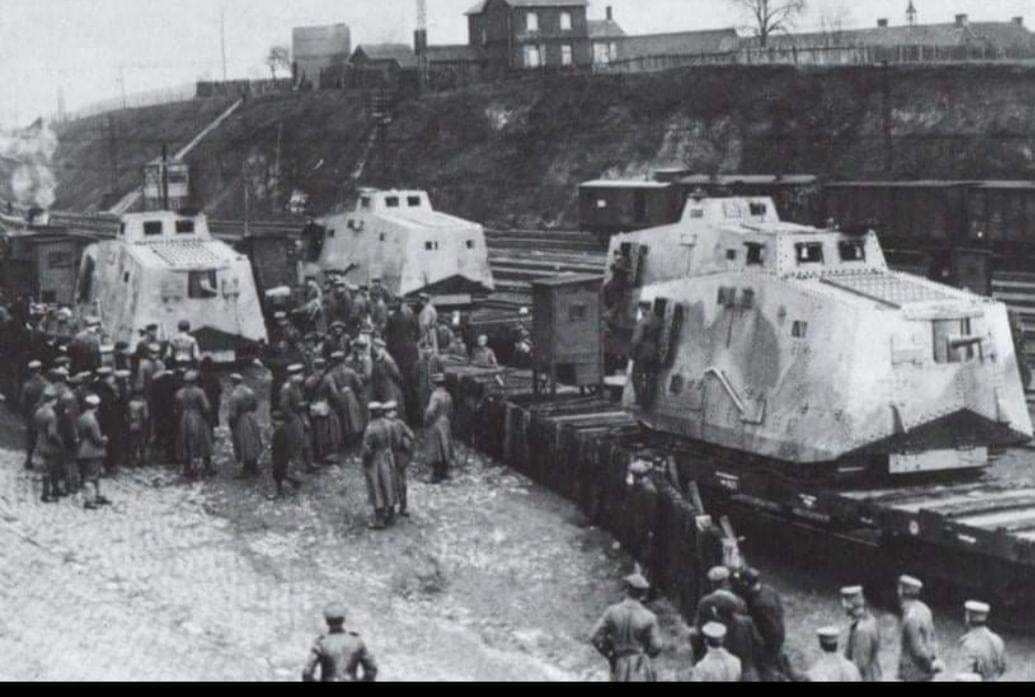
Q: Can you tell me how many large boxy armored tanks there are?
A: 4